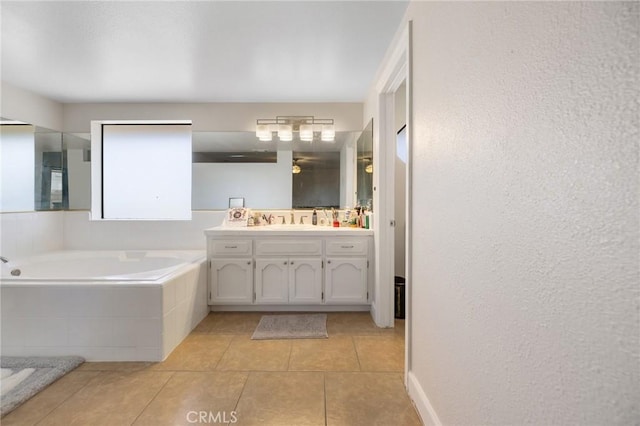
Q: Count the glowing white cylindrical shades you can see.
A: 4